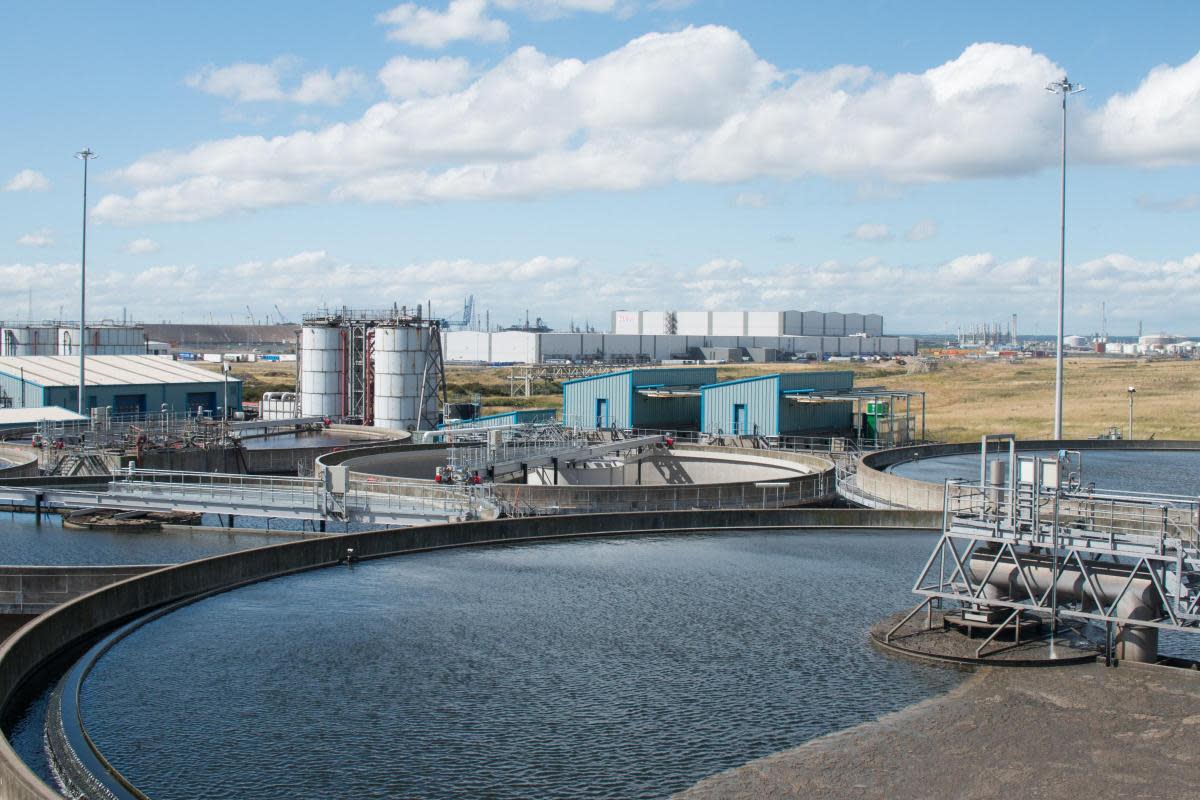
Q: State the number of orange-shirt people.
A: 0